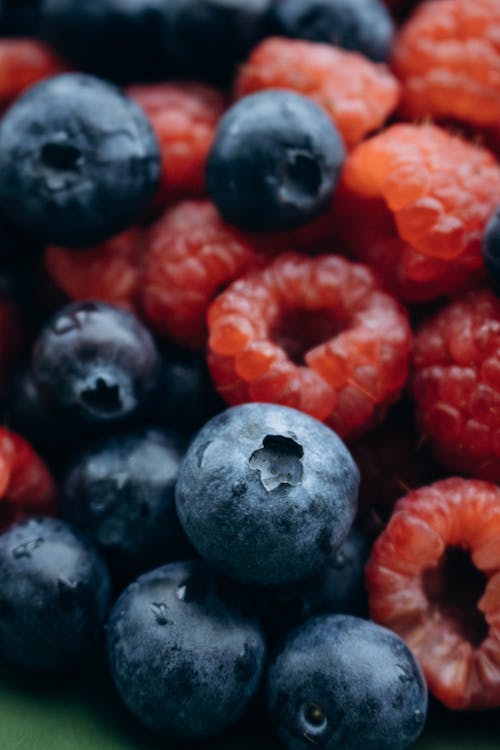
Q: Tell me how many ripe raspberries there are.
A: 11